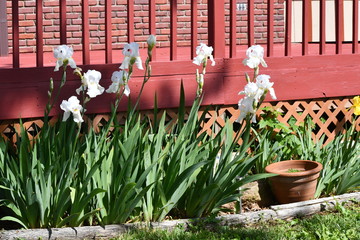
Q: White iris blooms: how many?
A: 10